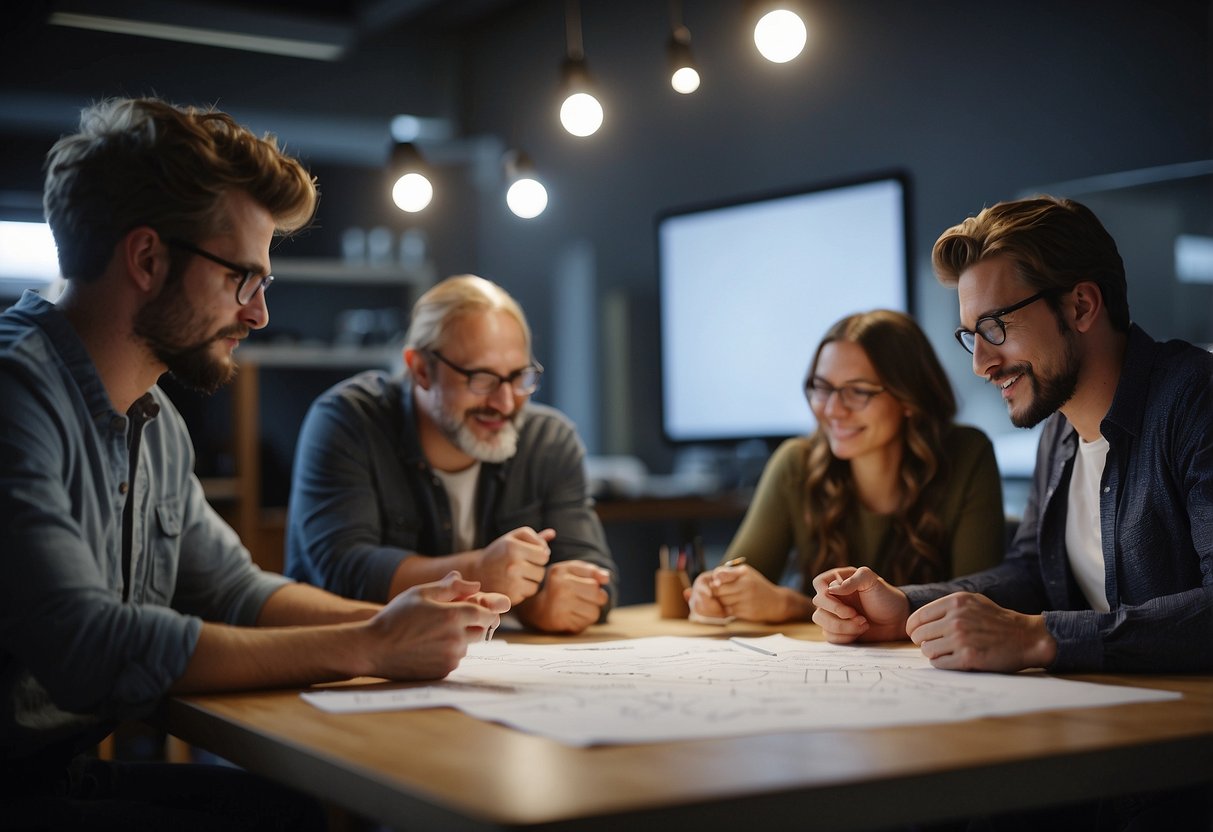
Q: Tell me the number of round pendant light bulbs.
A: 5